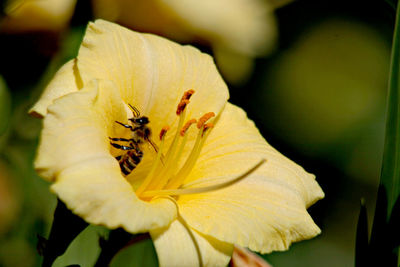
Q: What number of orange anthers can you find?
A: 6